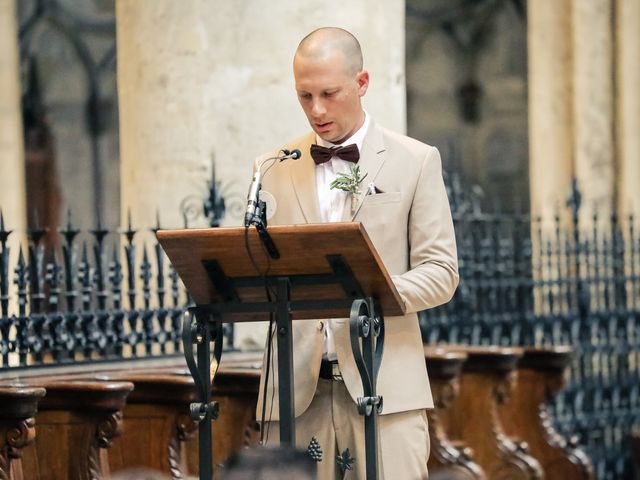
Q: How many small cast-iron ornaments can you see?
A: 2